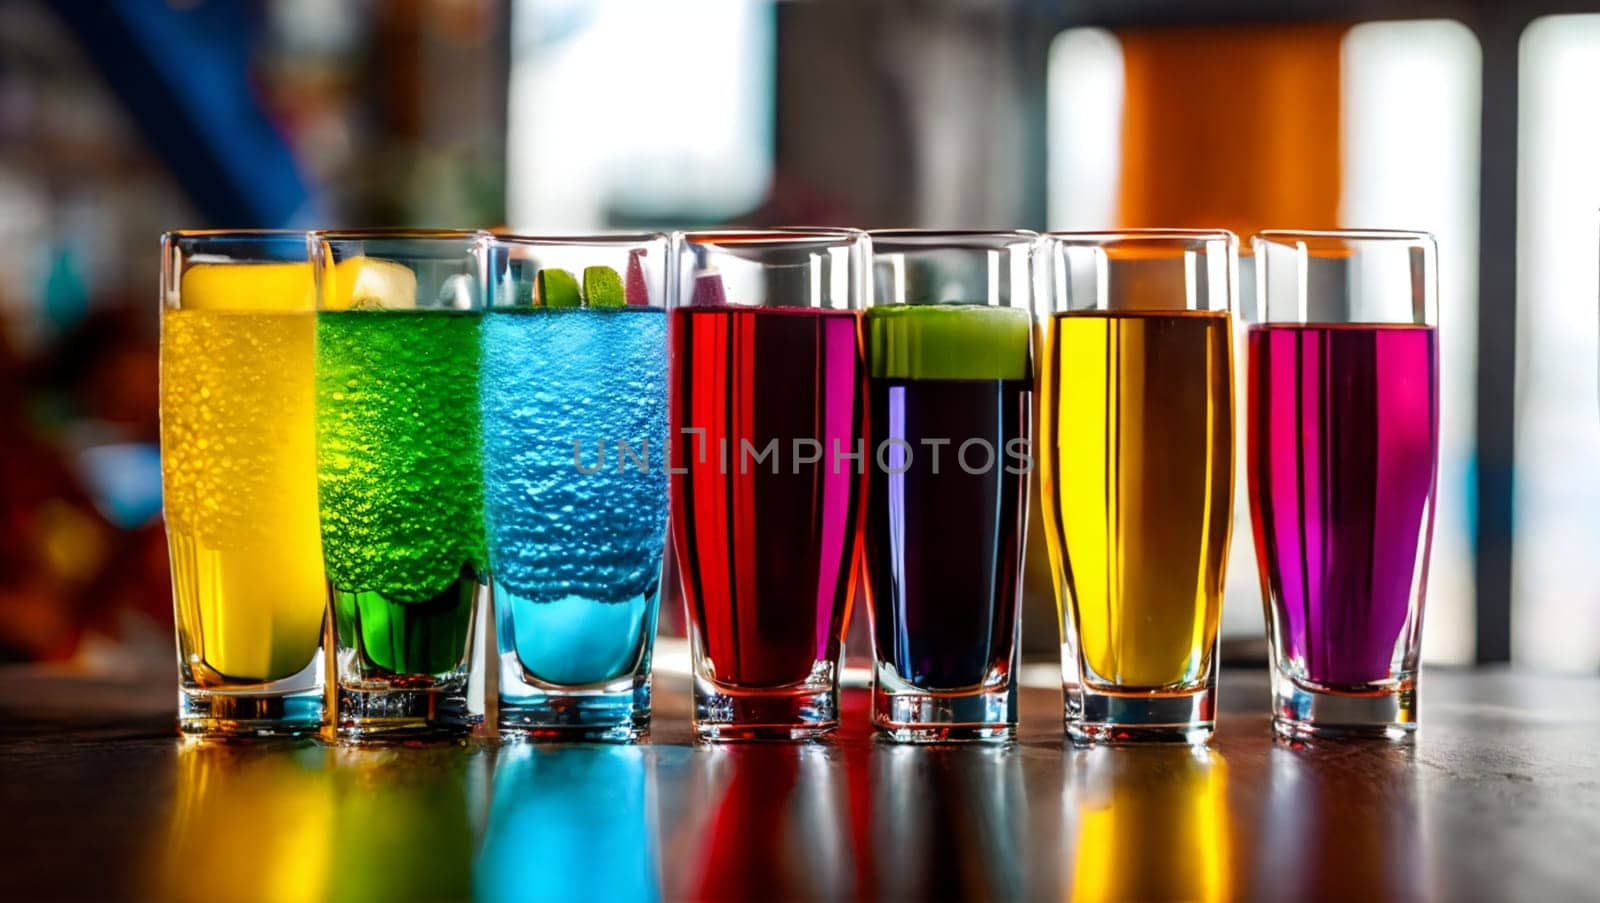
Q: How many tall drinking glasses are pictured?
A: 7